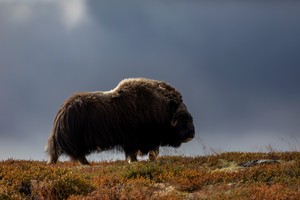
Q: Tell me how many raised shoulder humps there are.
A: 1